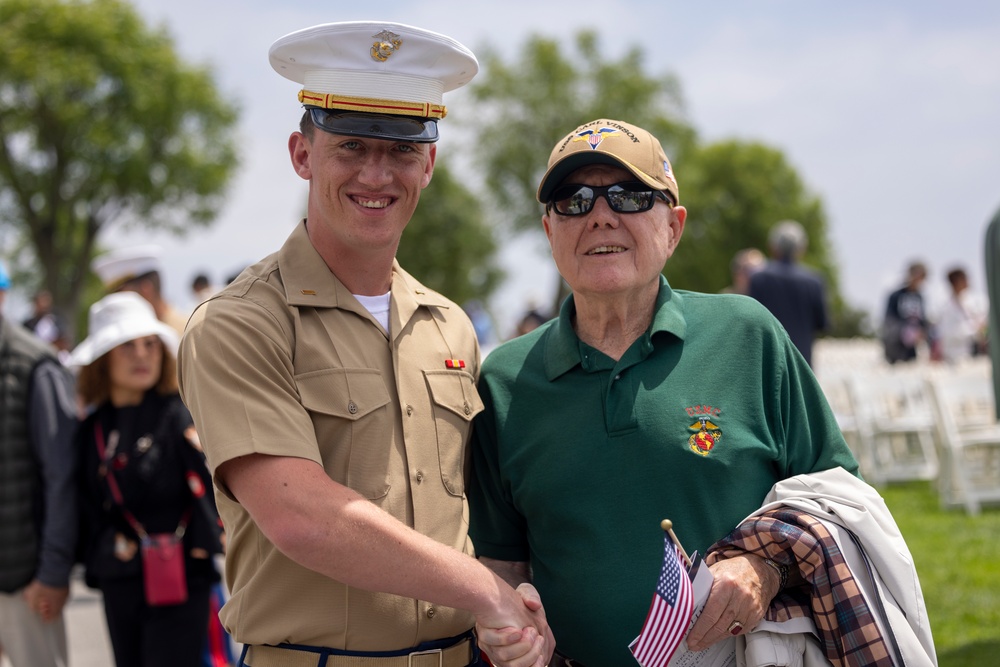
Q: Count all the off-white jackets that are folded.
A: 1